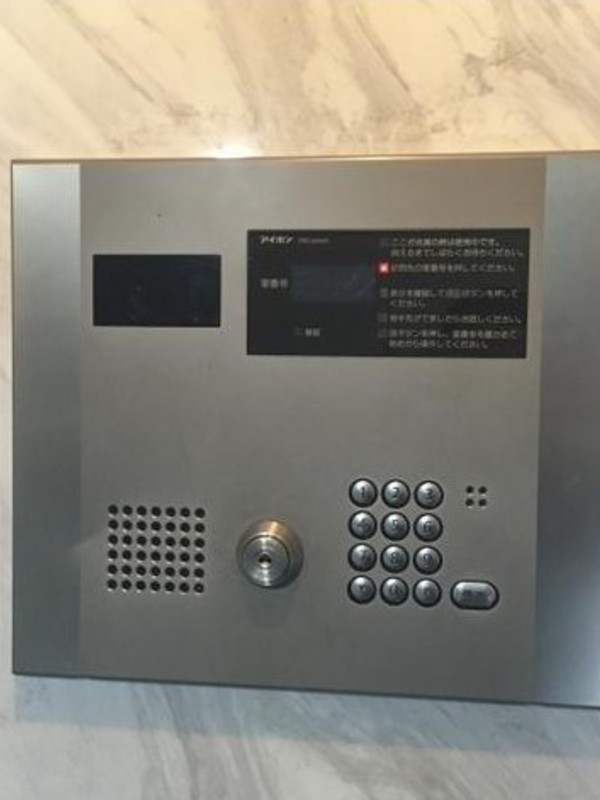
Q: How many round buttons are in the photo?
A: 12